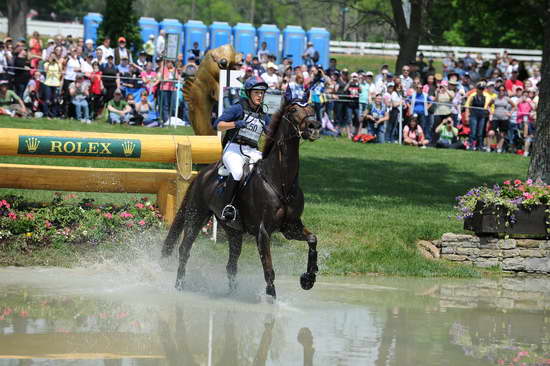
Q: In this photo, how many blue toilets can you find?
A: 9